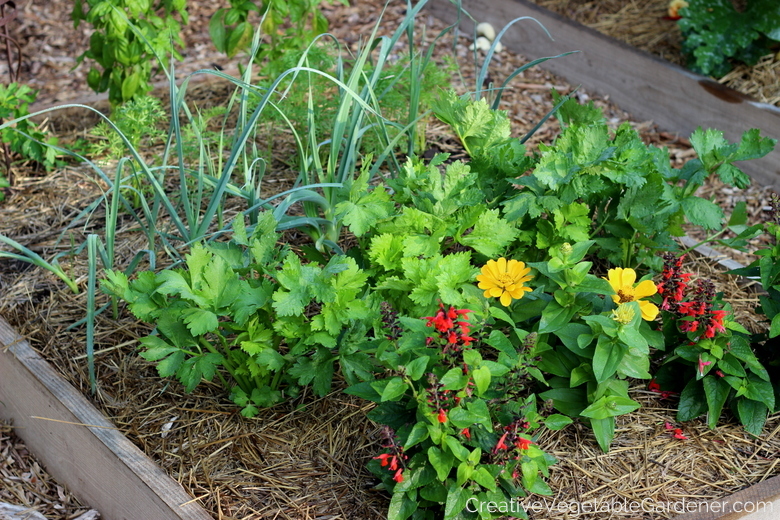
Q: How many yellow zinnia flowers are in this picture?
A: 2